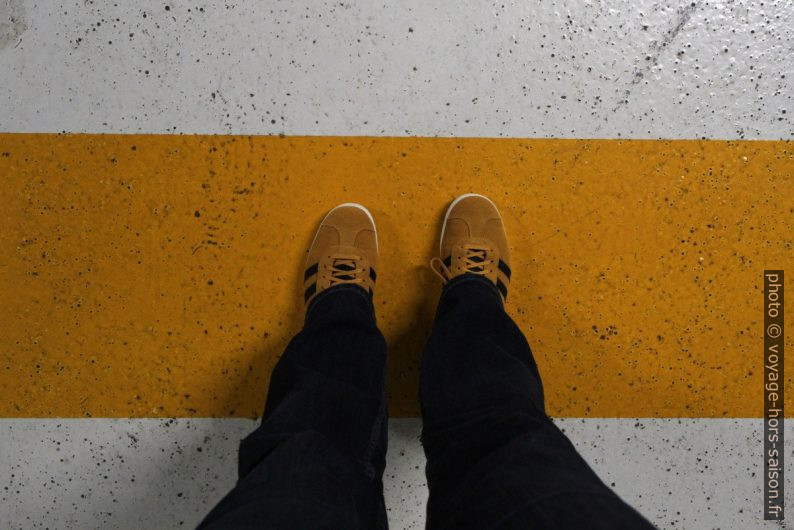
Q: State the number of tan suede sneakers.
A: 2